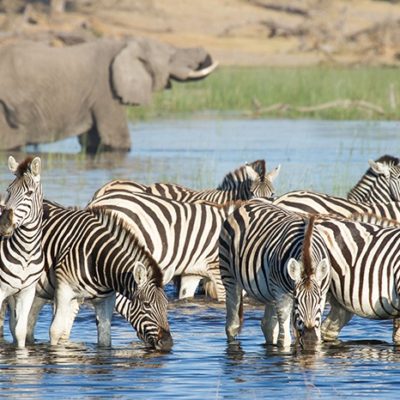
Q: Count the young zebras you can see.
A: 0